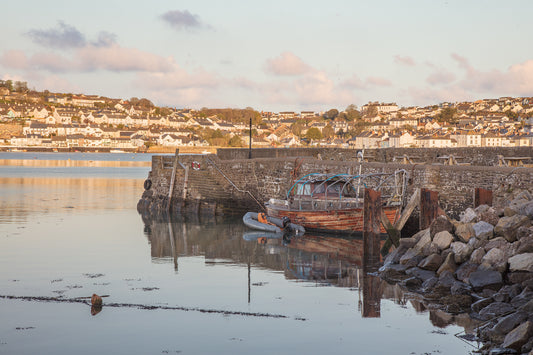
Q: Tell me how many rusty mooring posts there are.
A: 3